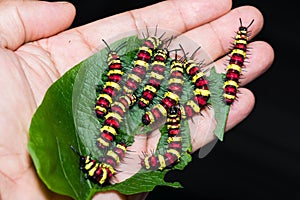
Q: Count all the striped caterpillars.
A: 9